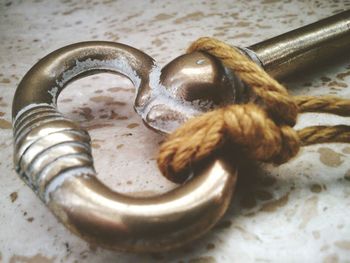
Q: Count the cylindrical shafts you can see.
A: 1